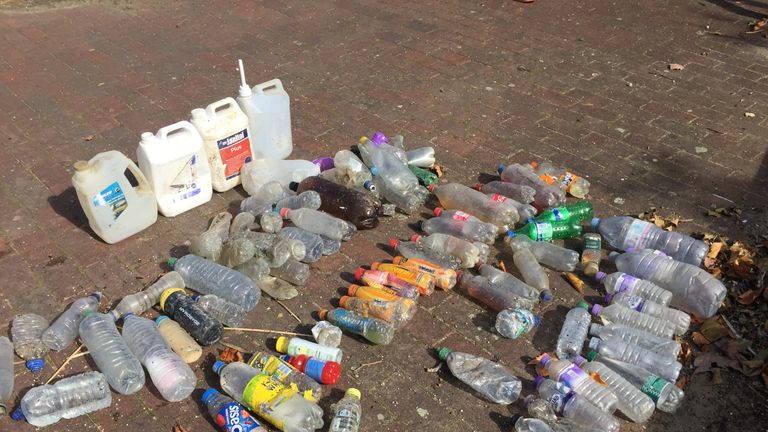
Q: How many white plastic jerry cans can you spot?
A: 4